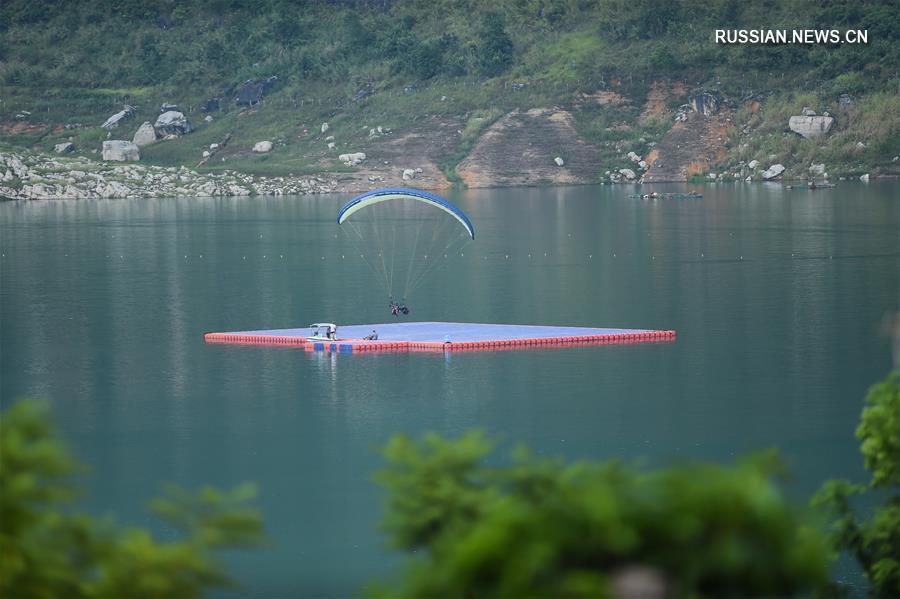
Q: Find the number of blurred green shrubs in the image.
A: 3